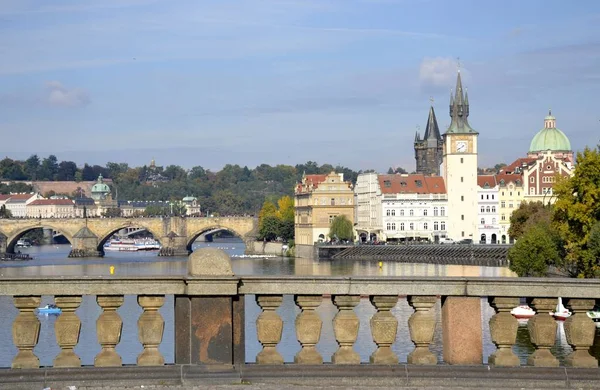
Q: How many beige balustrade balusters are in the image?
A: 12